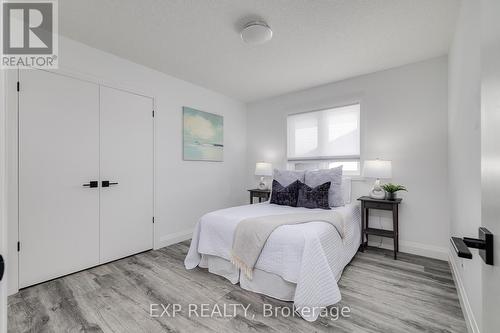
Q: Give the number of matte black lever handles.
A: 3